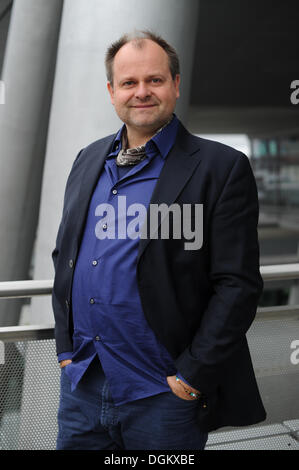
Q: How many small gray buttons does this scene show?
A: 5